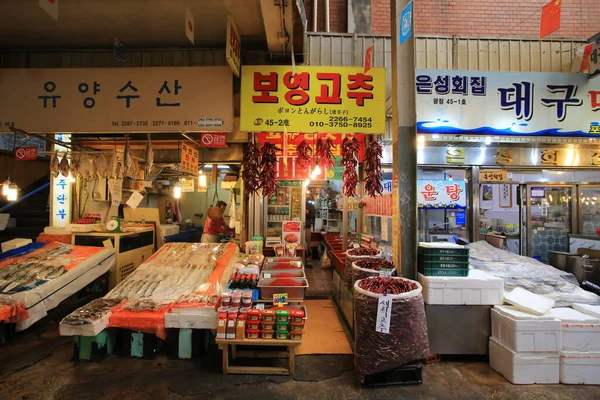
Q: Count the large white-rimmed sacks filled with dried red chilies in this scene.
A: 3